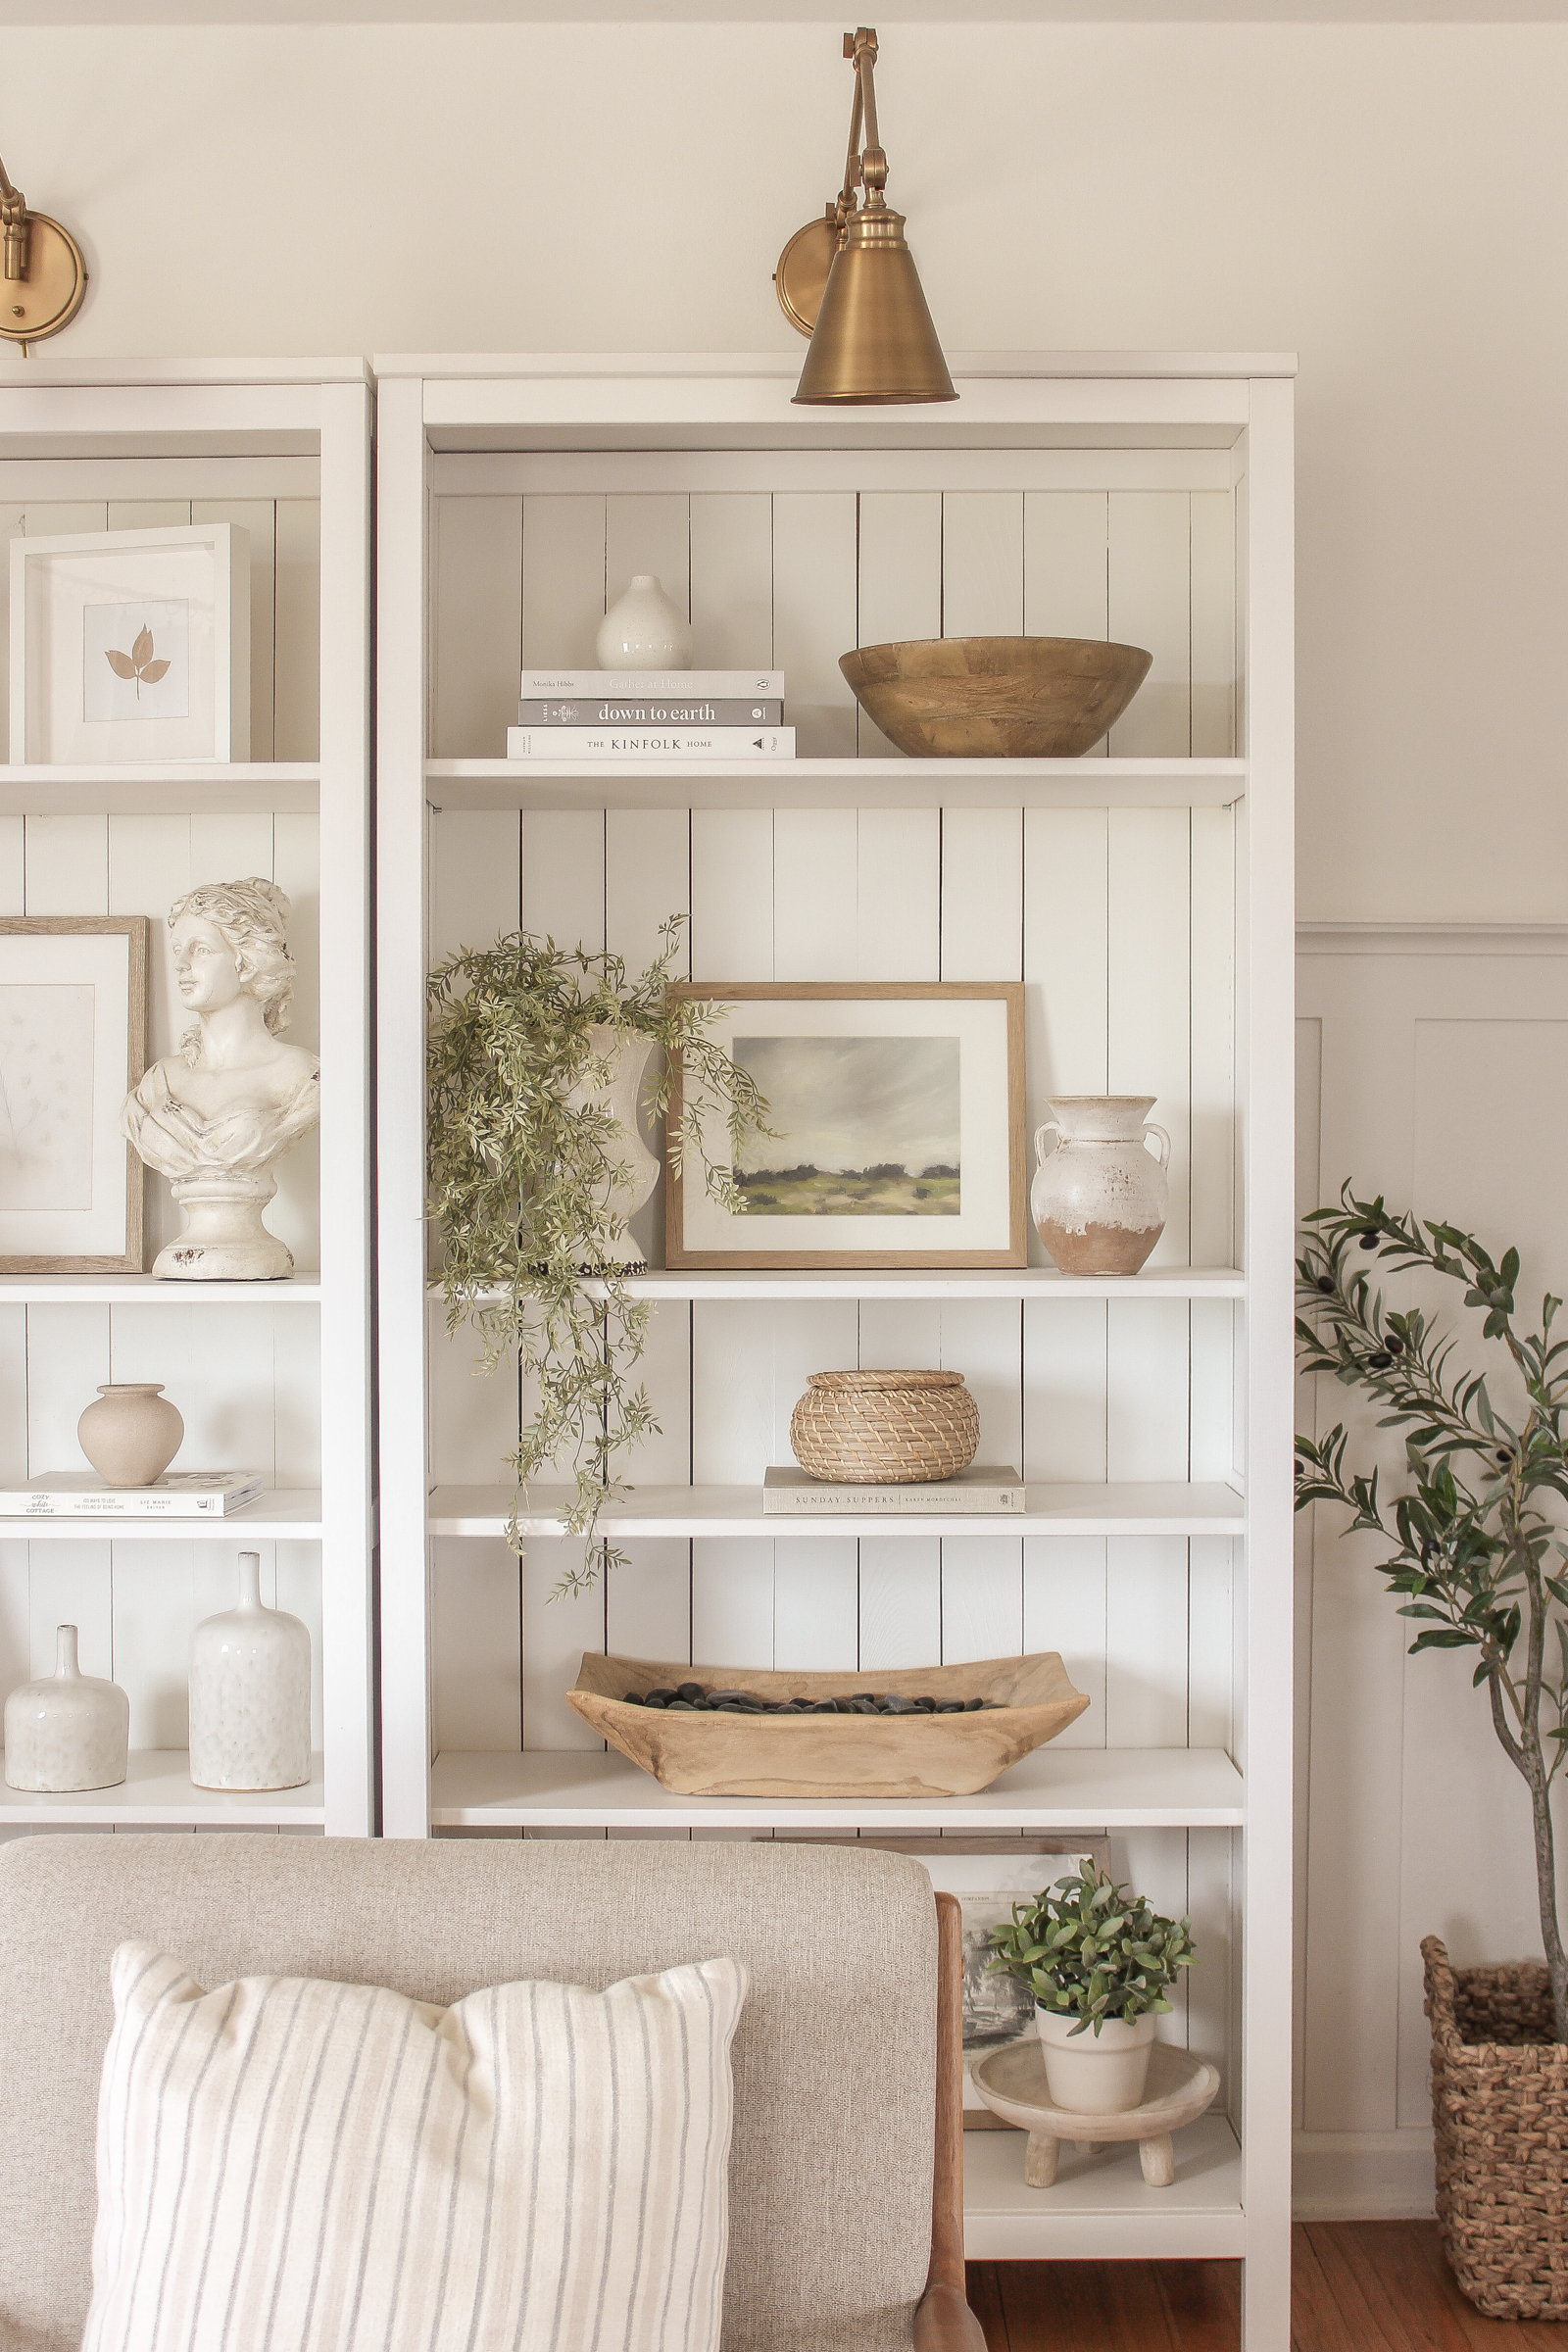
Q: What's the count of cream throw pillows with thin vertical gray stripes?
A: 1